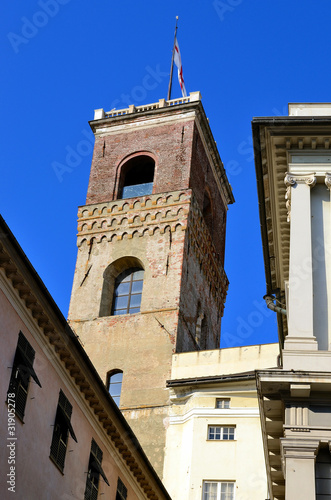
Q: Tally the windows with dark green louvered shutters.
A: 4